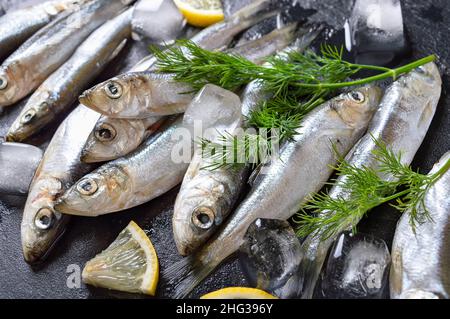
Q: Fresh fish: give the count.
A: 11